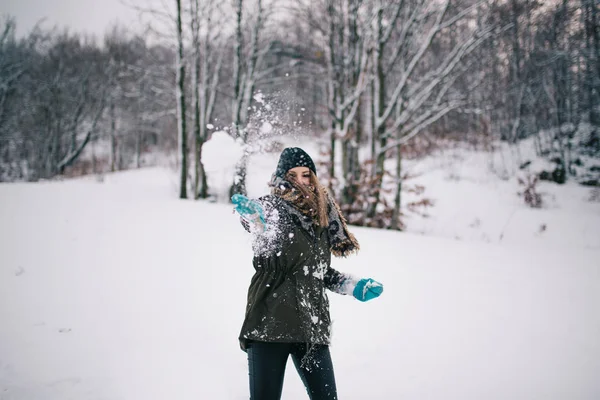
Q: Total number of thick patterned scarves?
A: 1